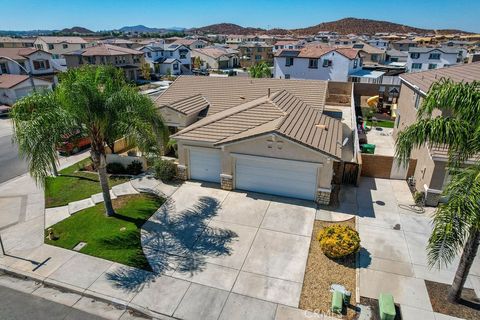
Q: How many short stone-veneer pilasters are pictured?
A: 3